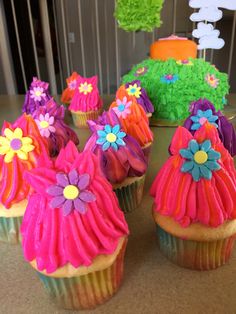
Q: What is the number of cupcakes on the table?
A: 11